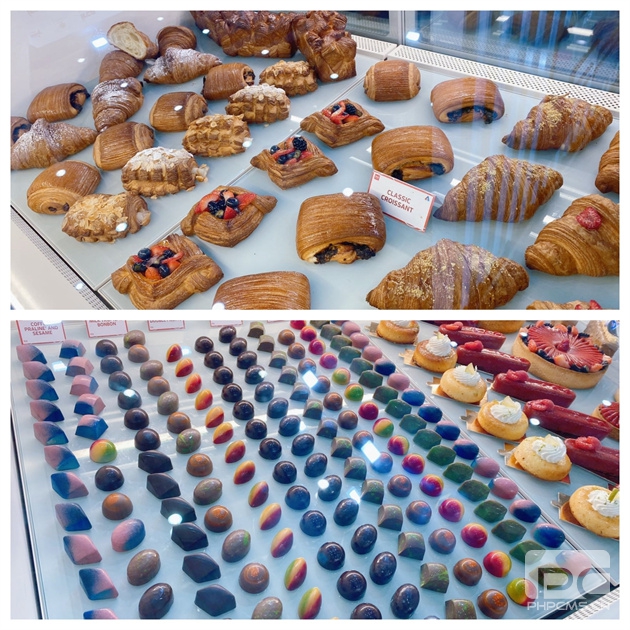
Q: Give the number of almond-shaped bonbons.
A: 13